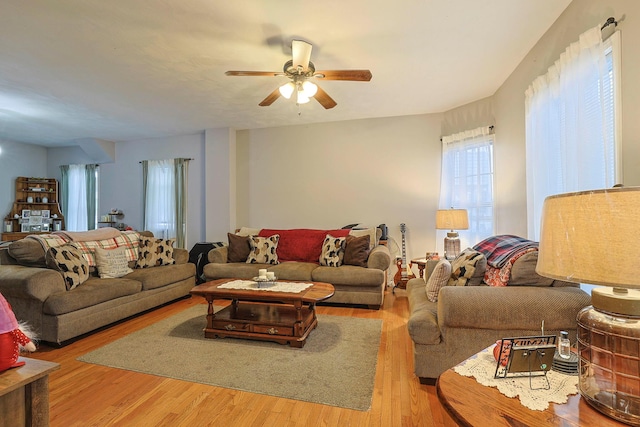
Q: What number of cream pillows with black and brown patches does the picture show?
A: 5